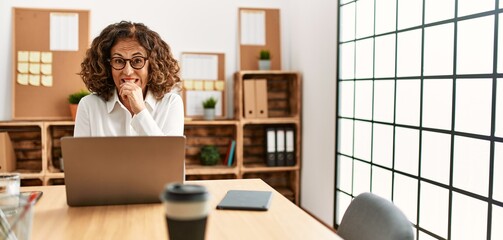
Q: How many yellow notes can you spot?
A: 13